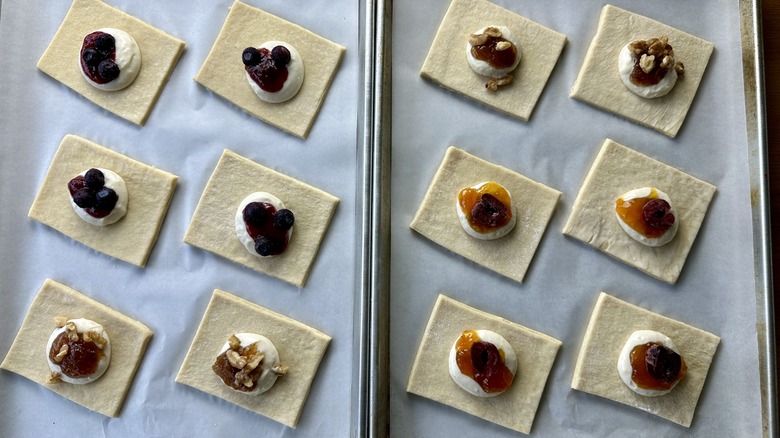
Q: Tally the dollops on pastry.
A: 12